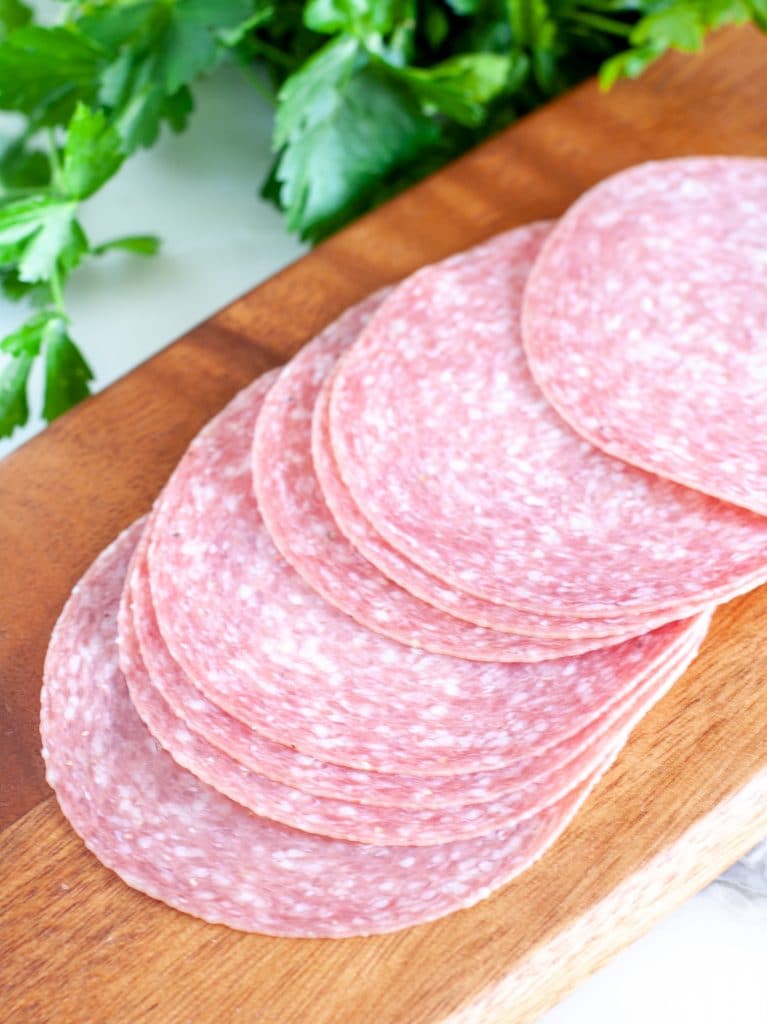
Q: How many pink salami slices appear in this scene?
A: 8